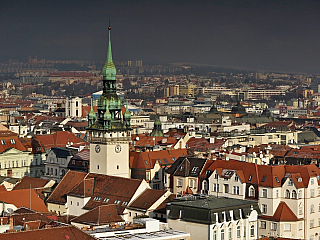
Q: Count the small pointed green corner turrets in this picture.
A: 3